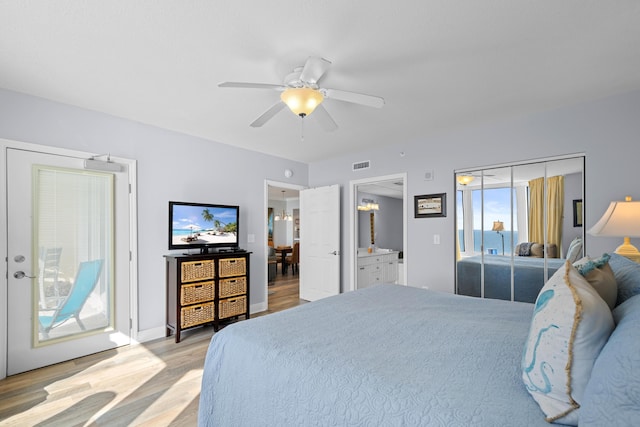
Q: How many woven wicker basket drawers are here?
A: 6